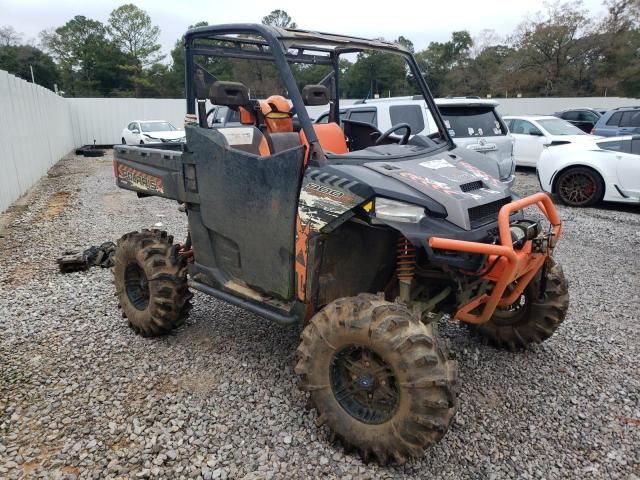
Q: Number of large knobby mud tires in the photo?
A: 3